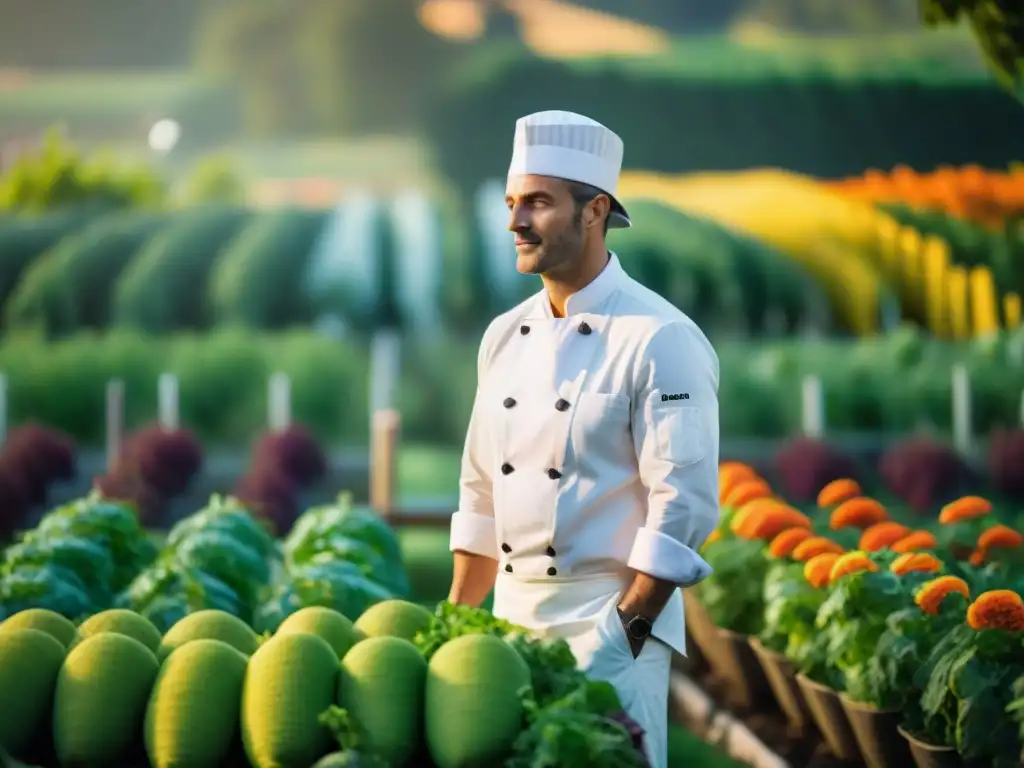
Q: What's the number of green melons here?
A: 11